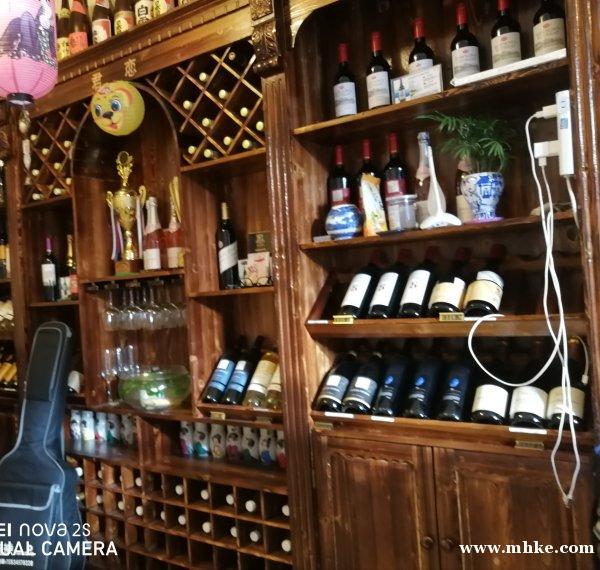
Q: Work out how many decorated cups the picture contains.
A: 12